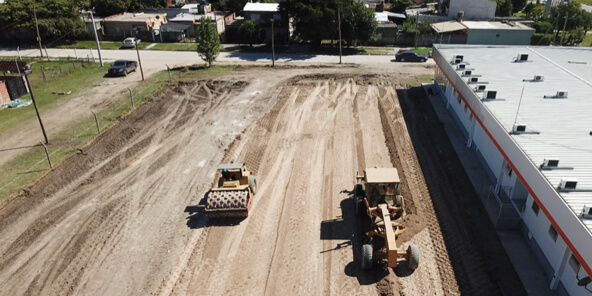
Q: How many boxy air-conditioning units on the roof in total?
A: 14